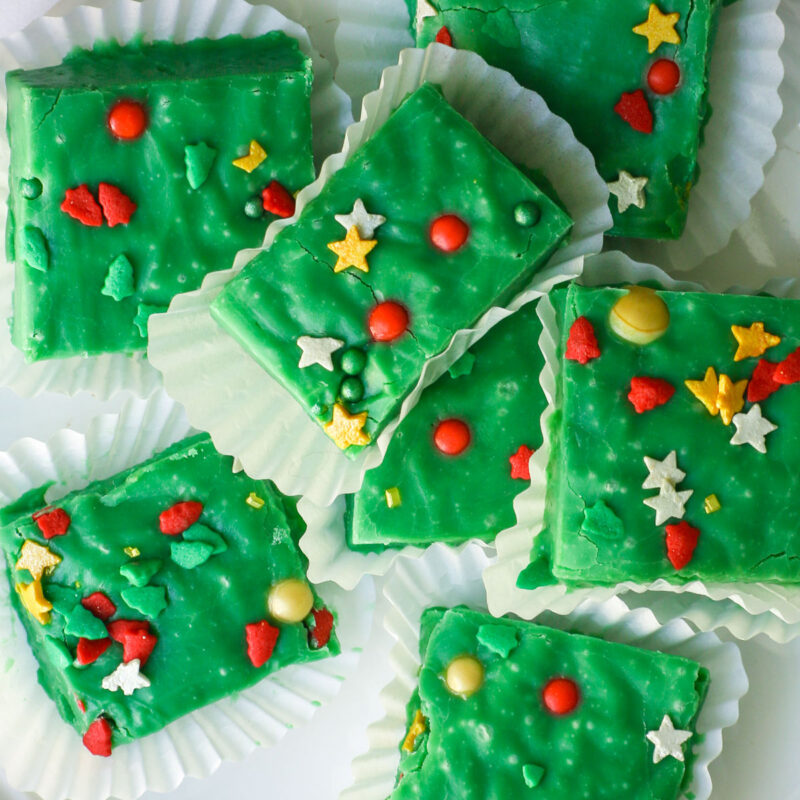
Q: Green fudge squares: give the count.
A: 7